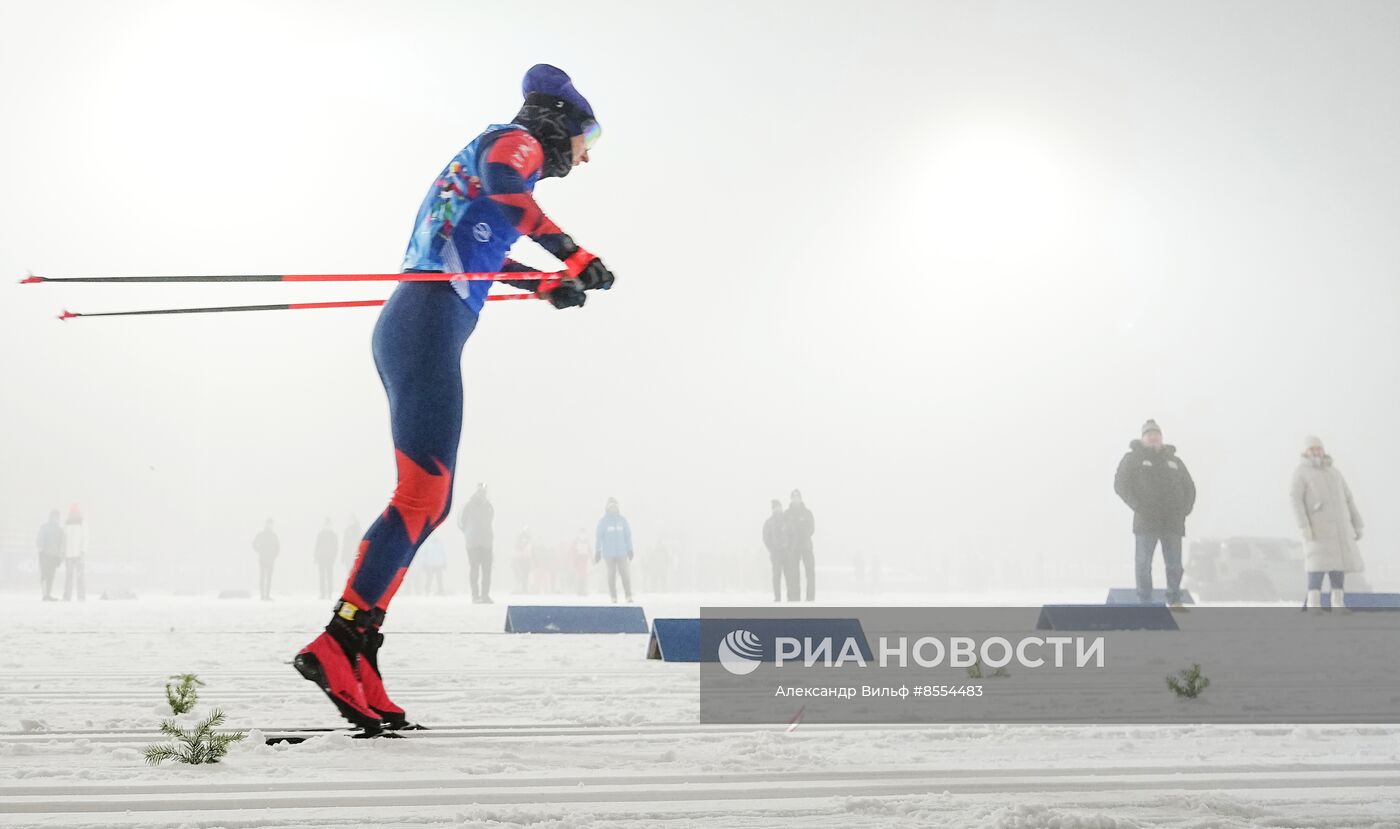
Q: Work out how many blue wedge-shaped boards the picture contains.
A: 5